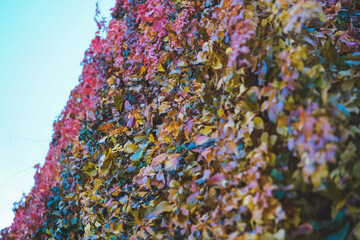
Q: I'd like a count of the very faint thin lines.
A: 2